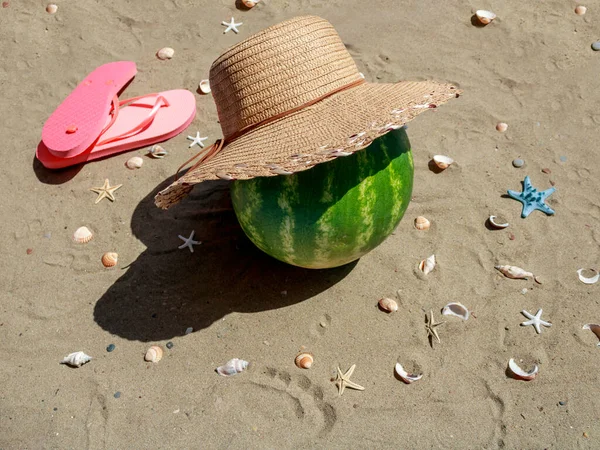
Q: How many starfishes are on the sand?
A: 8